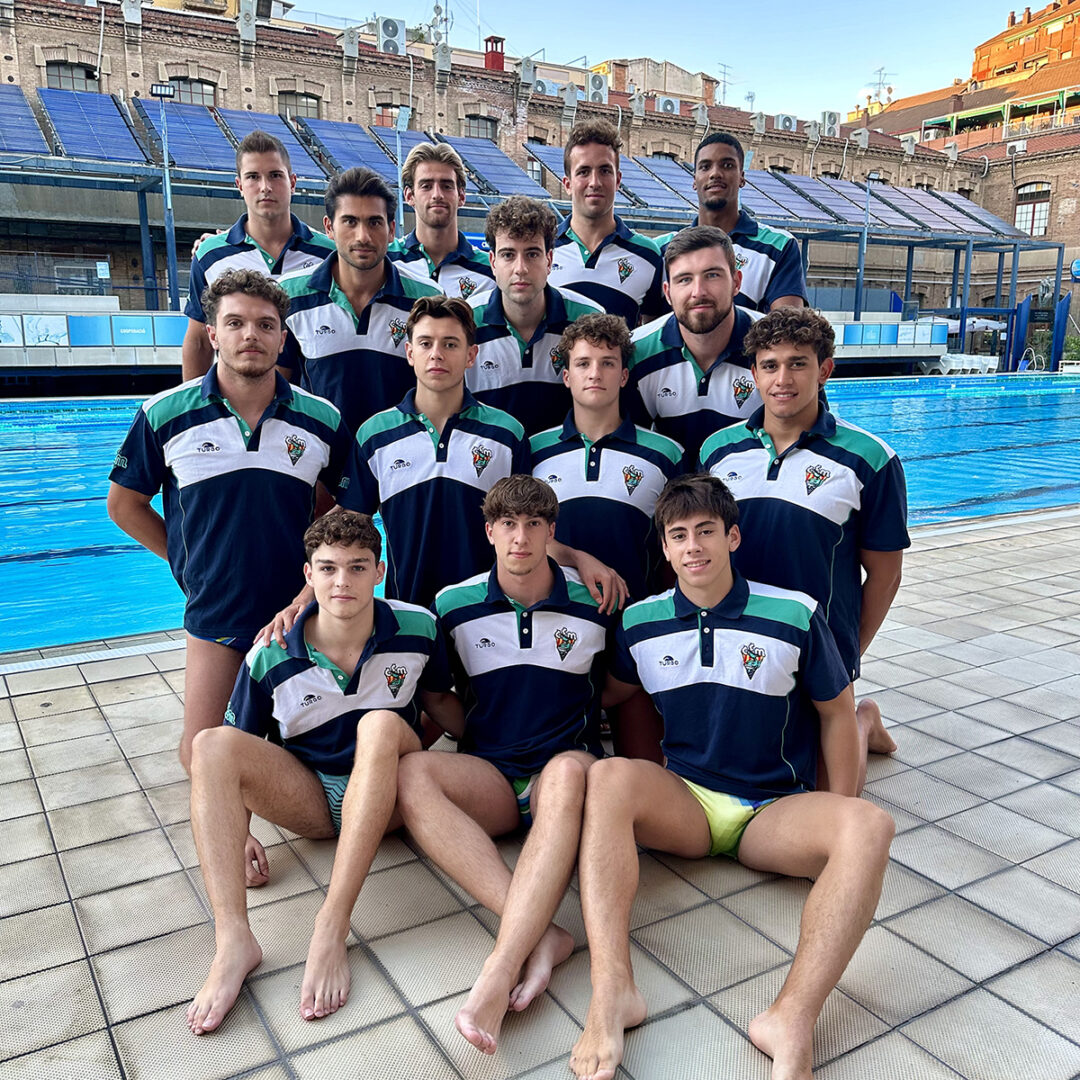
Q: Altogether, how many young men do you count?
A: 14